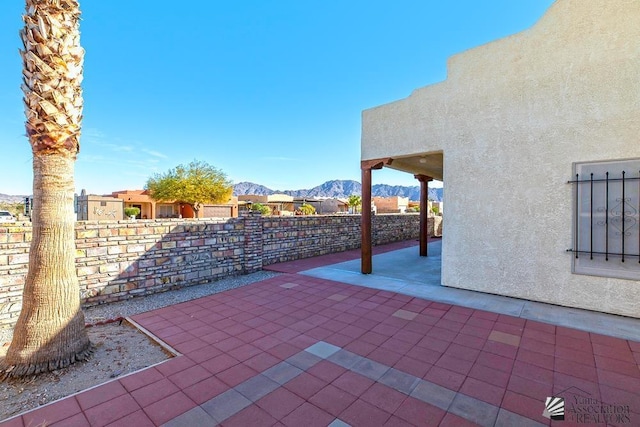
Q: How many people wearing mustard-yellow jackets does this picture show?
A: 0